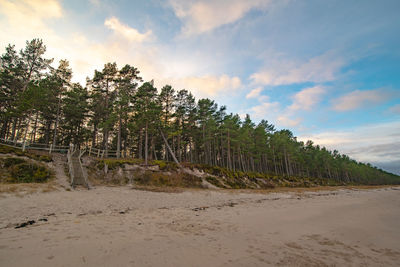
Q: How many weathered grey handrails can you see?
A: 2